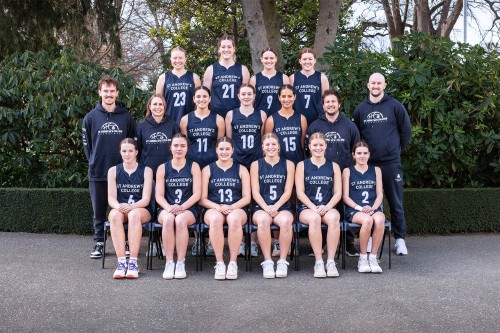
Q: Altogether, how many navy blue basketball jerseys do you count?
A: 13